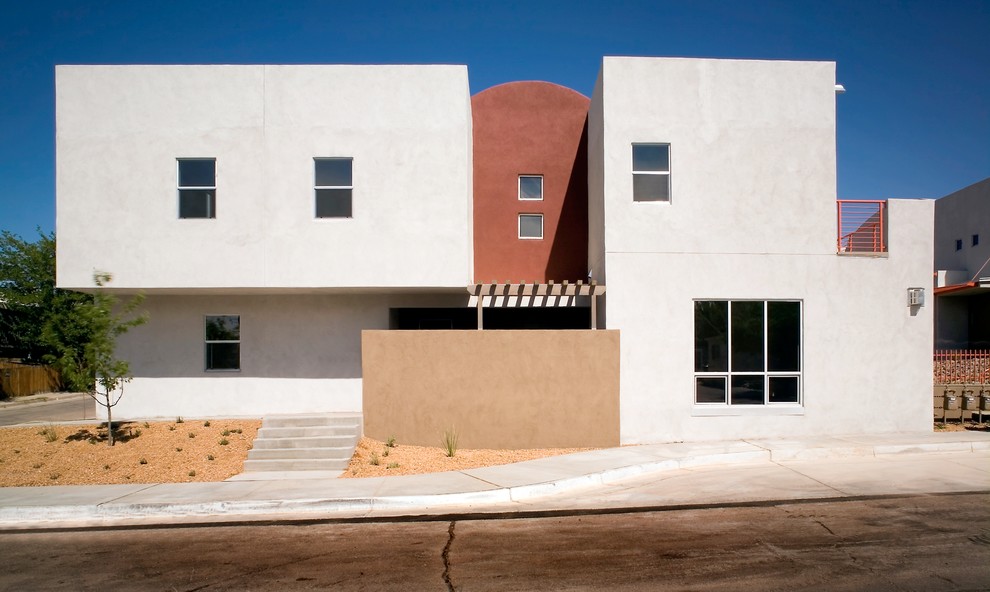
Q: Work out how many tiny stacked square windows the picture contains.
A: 2